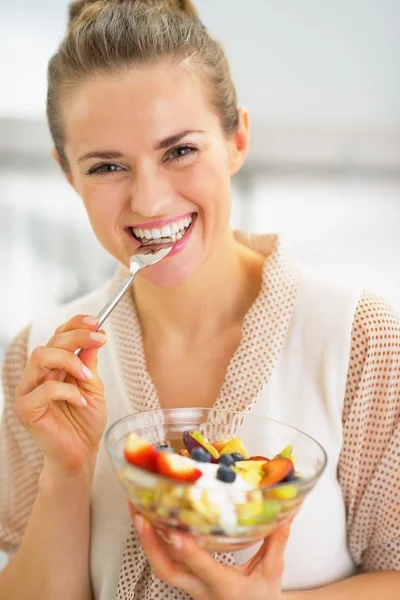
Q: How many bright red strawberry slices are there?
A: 2